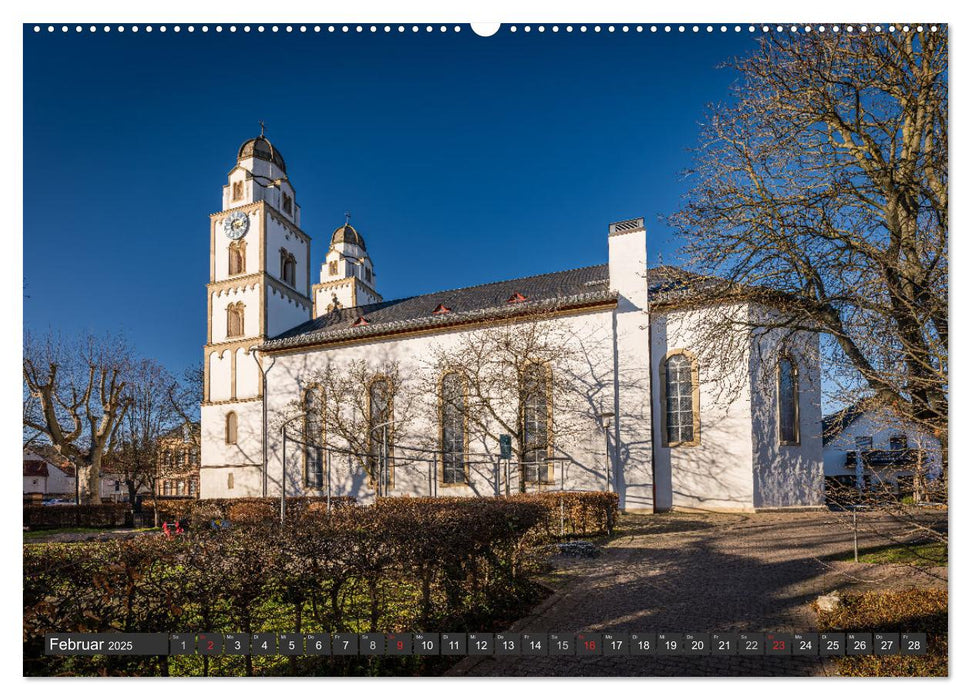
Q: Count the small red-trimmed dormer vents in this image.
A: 3